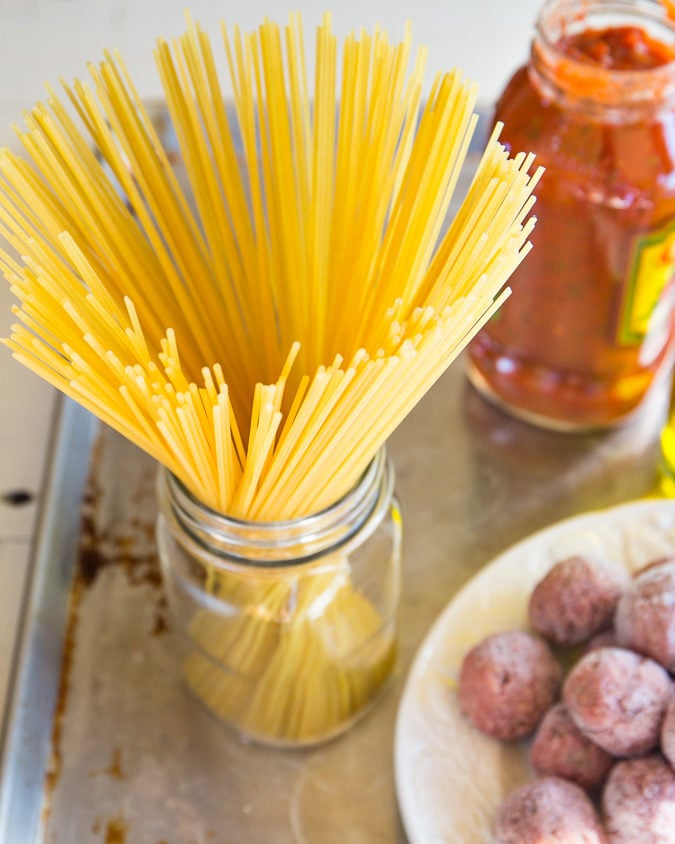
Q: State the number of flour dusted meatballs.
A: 10